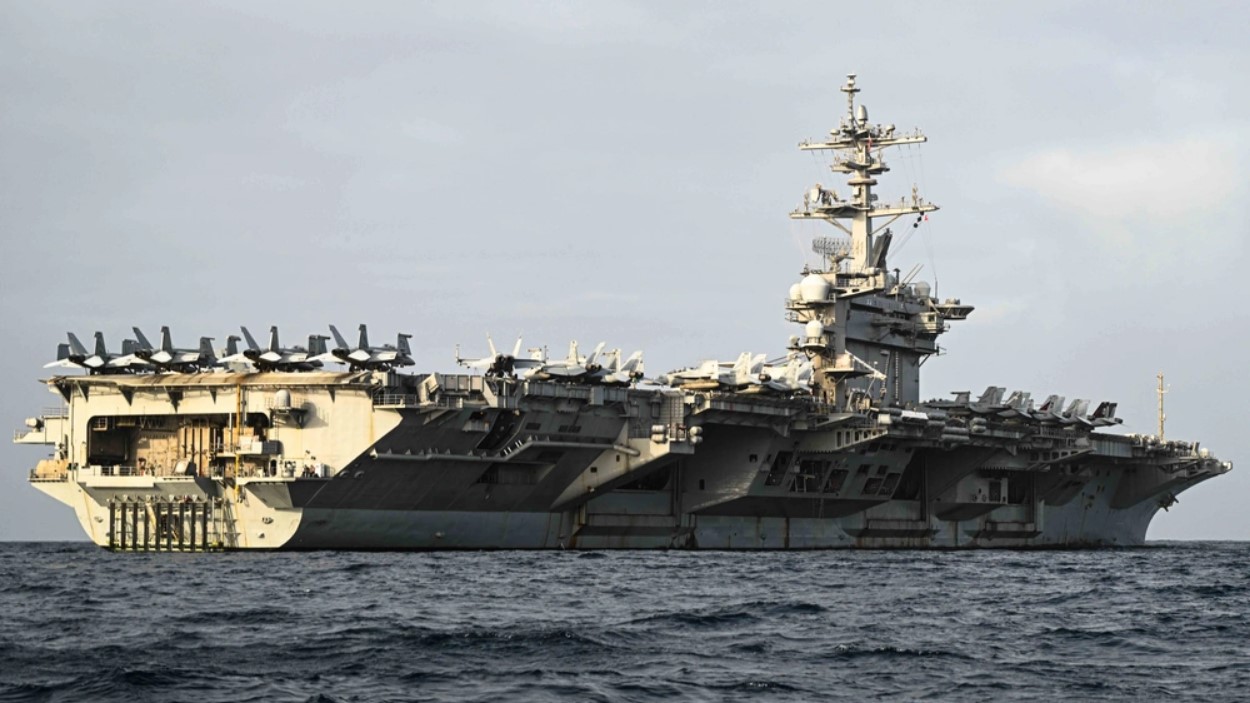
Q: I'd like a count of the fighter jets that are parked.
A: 14